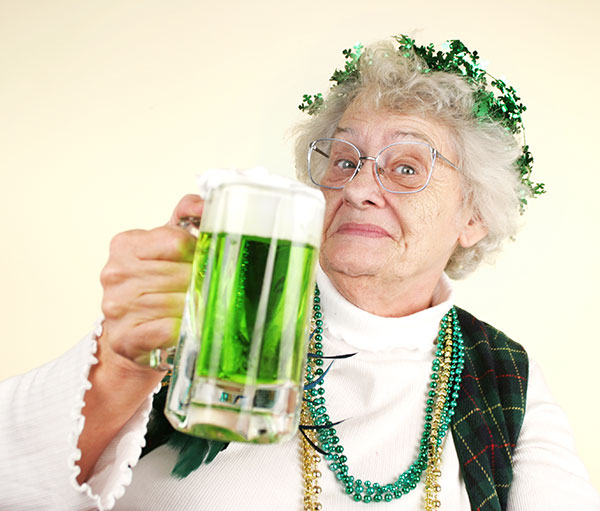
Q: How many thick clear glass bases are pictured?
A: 1